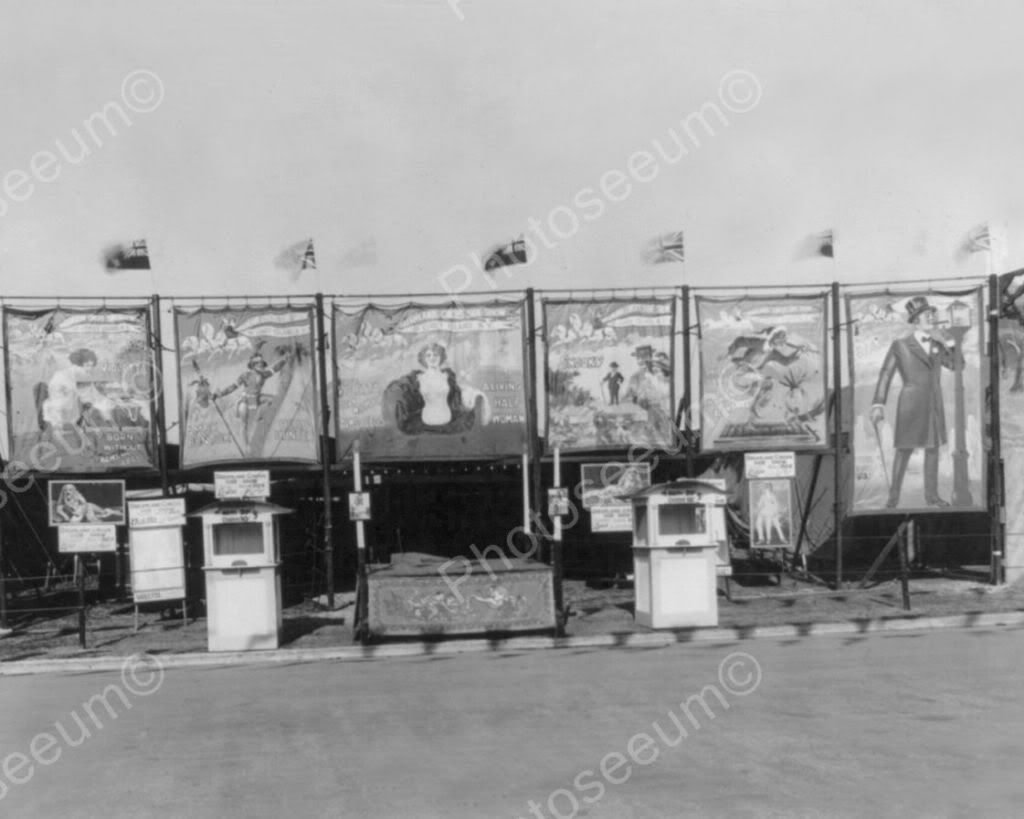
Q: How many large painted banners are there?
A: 6